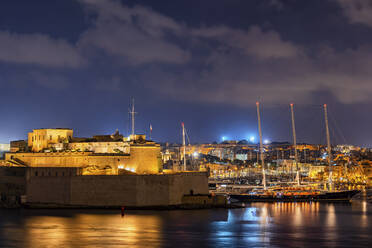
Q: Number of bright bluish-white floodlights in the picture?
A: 3